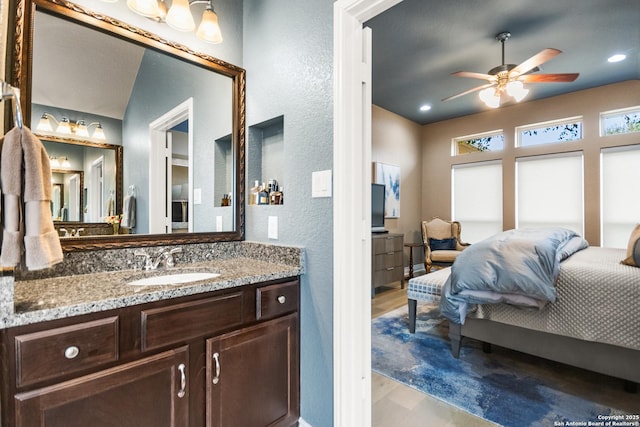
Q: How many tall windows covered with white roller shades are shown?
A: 3